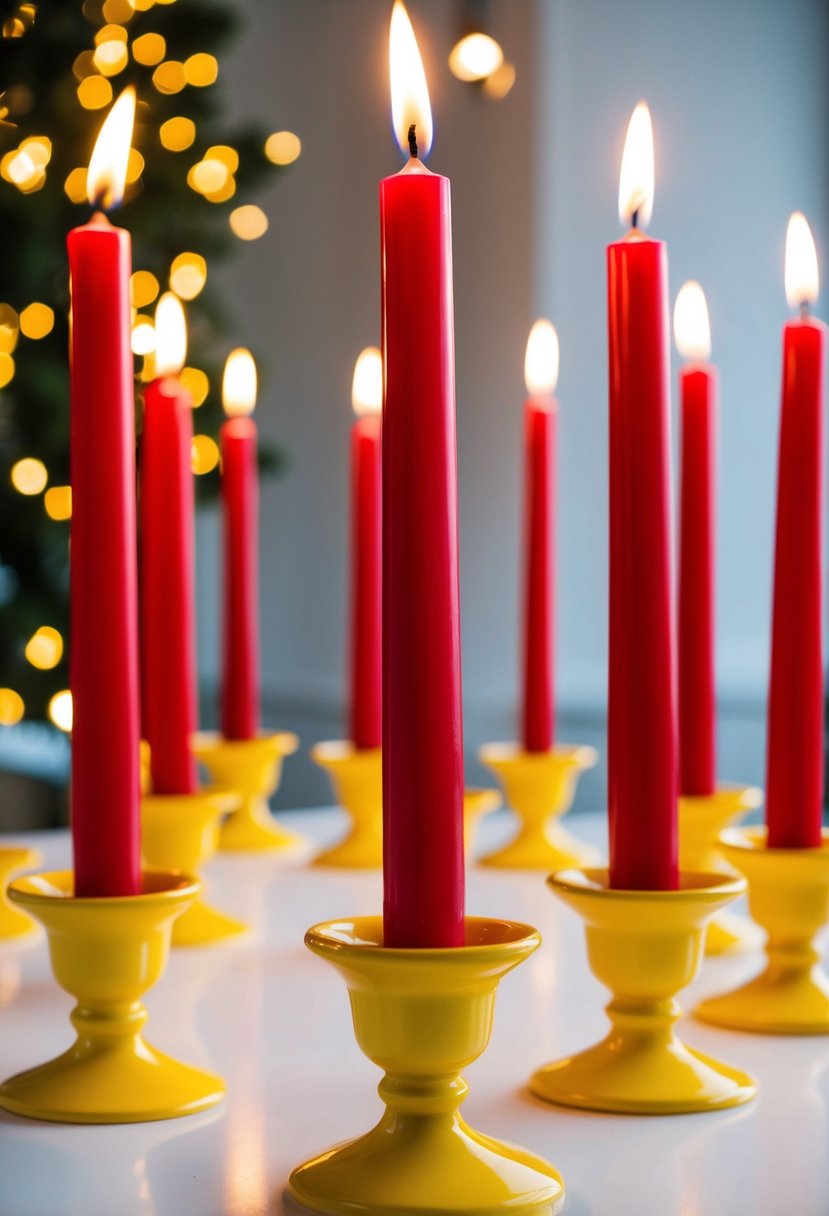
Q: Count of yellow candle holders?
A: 11